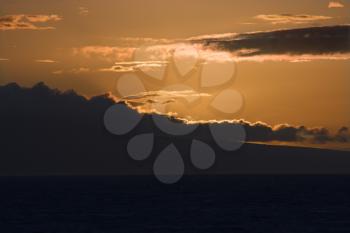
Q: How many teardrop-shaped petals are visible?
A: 10